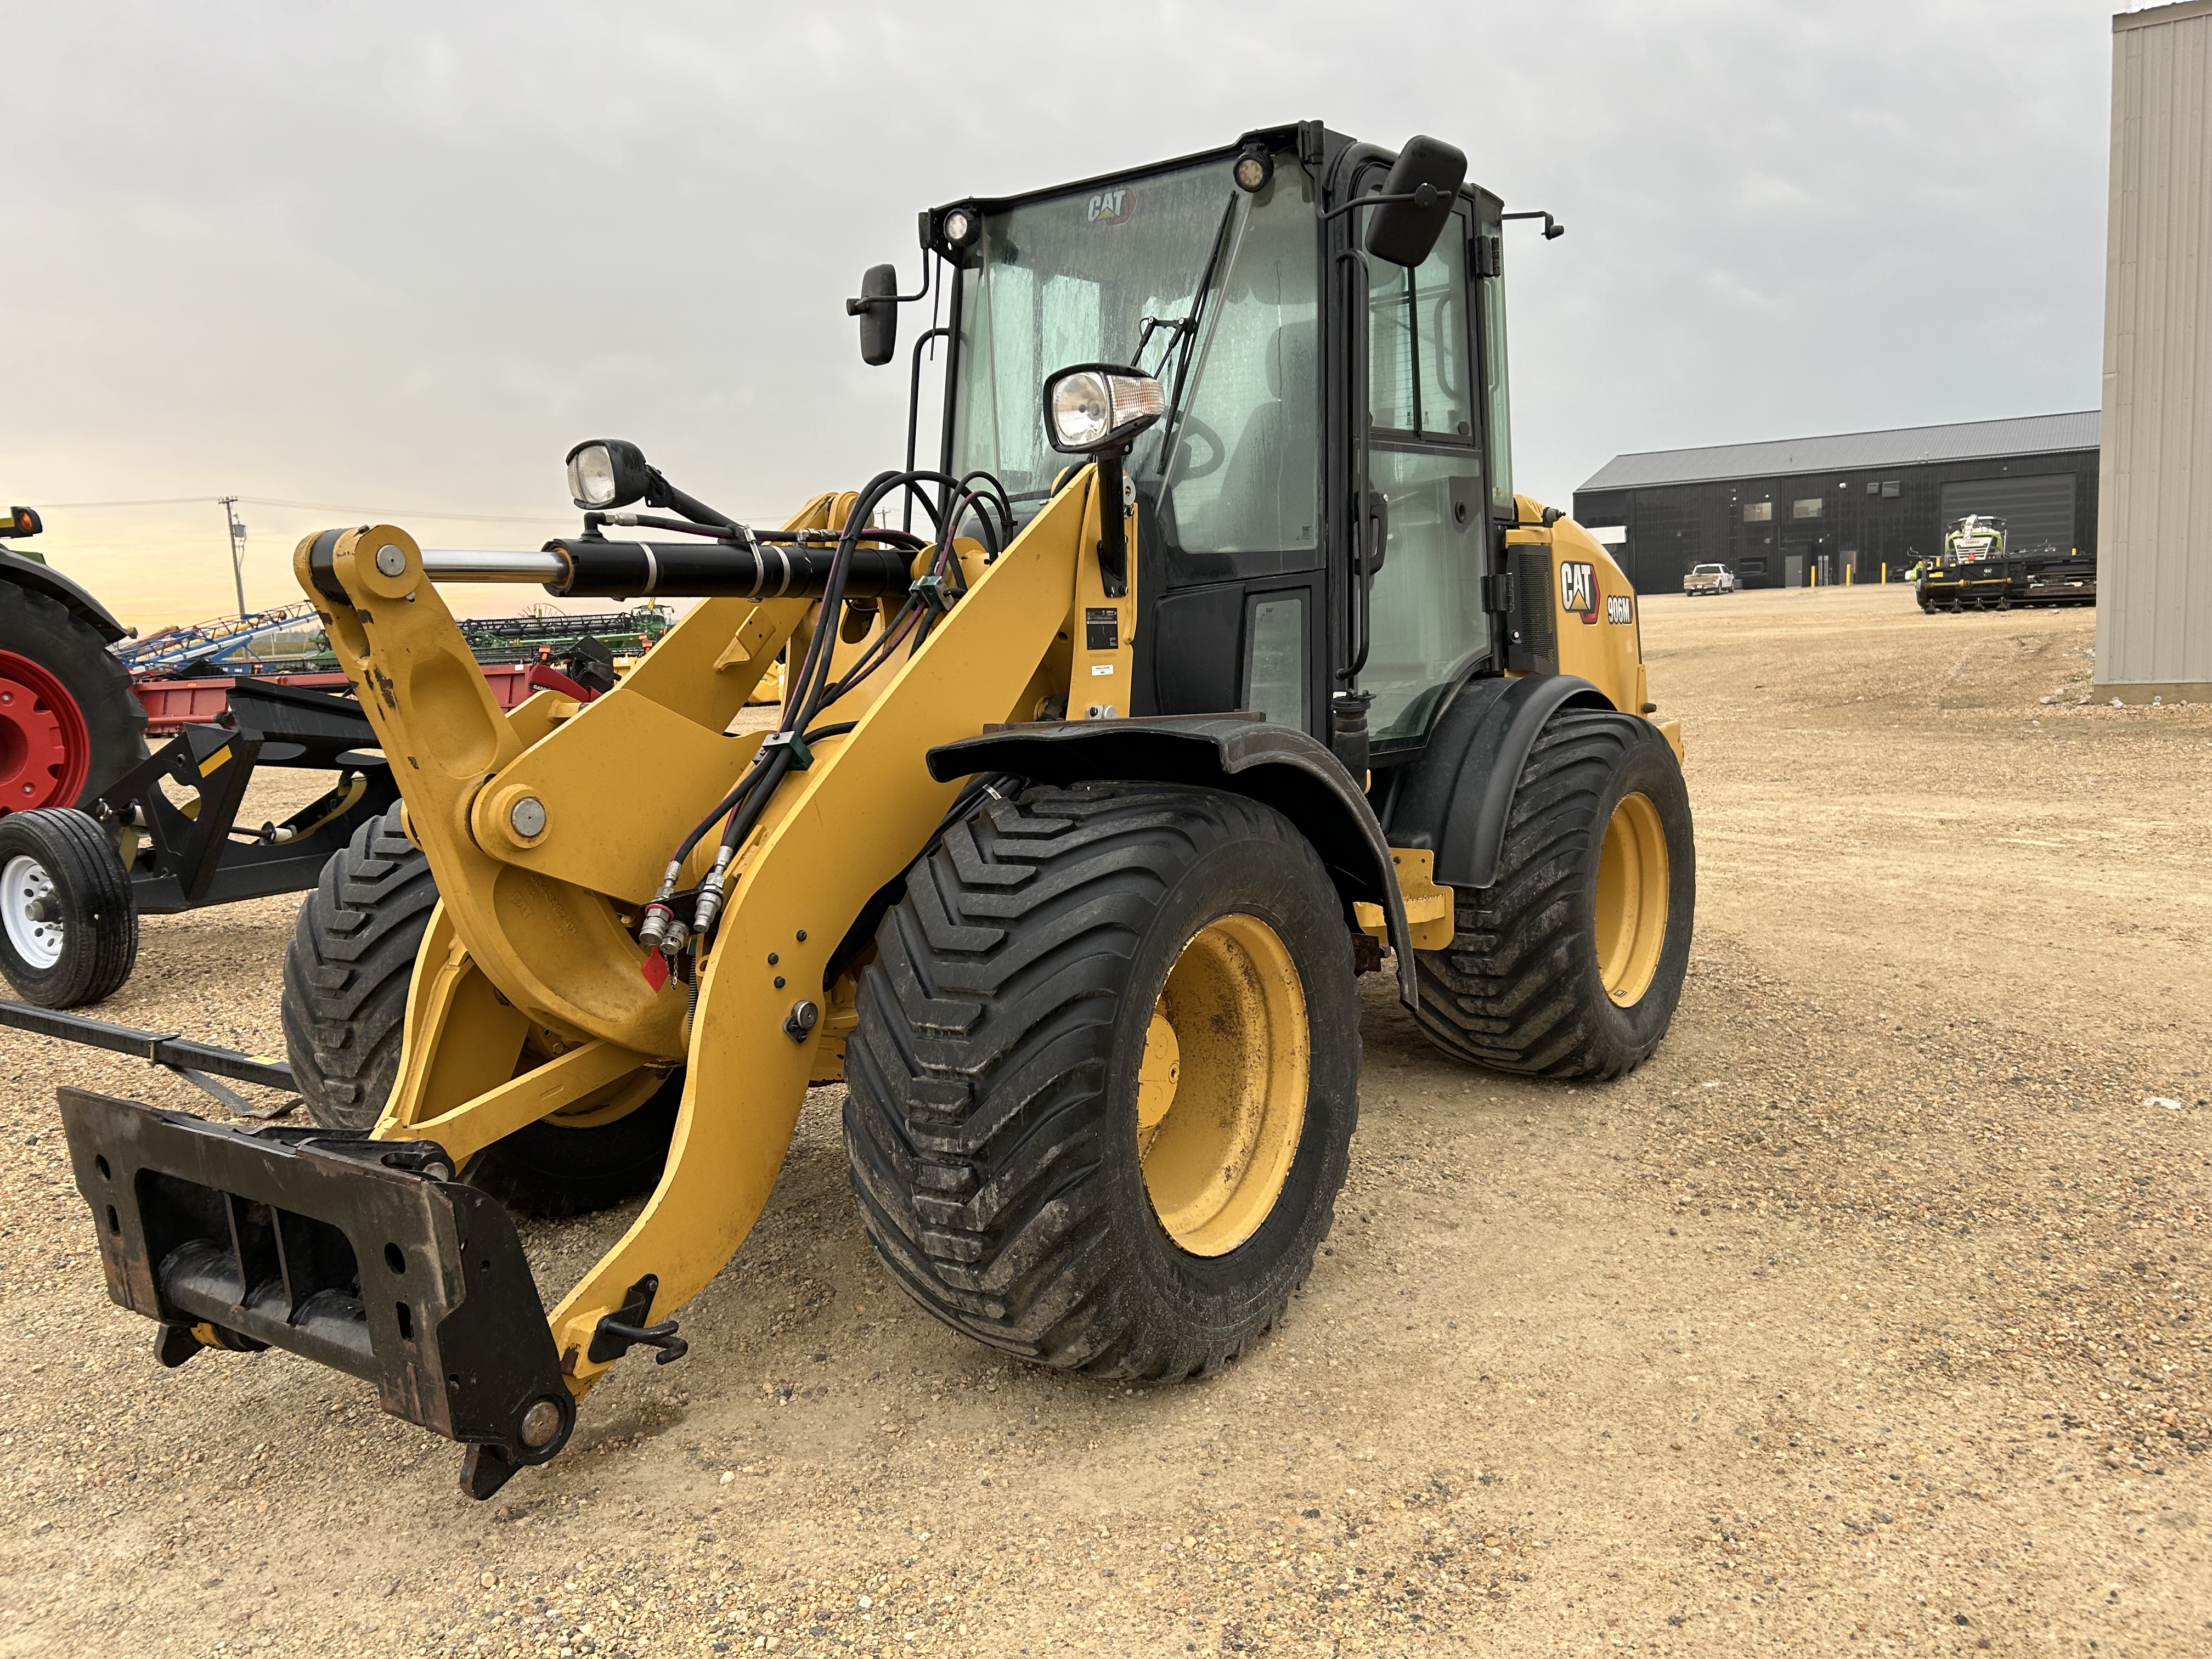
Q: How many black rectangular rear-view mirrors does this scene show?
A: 2